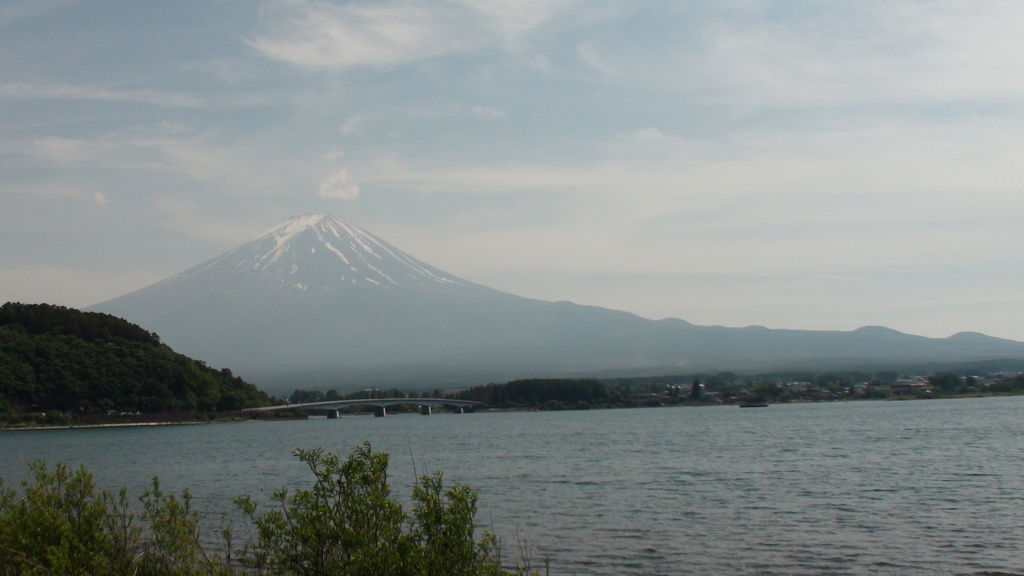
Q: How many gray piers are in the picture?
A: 4